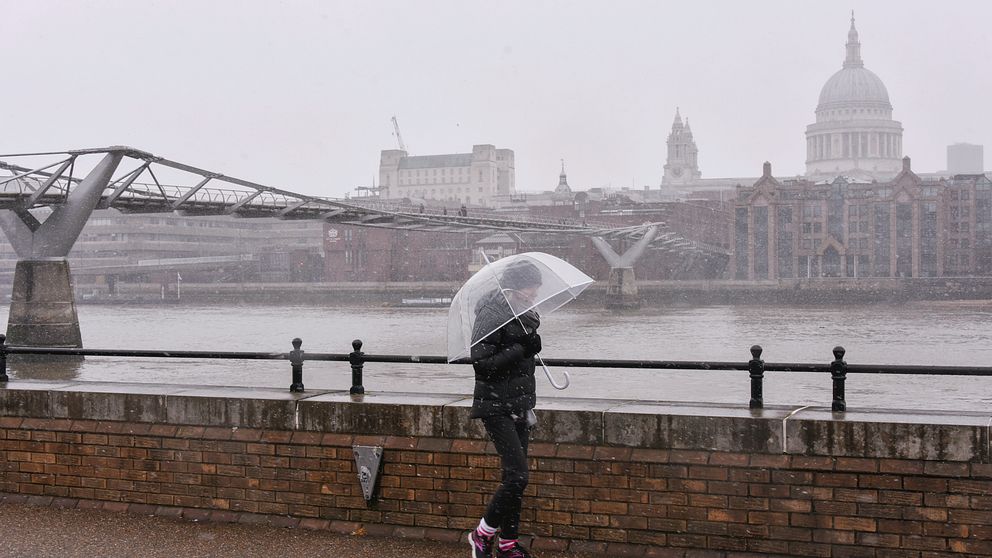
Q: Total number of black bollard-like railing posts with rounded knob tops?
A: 5